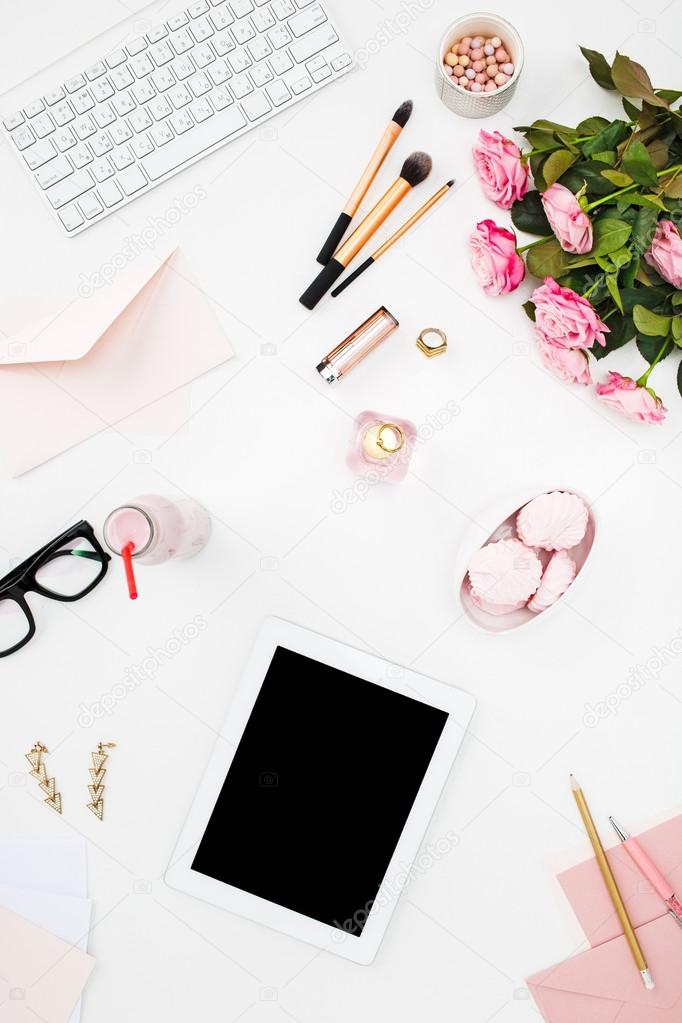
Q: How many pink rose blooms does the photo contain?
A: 7